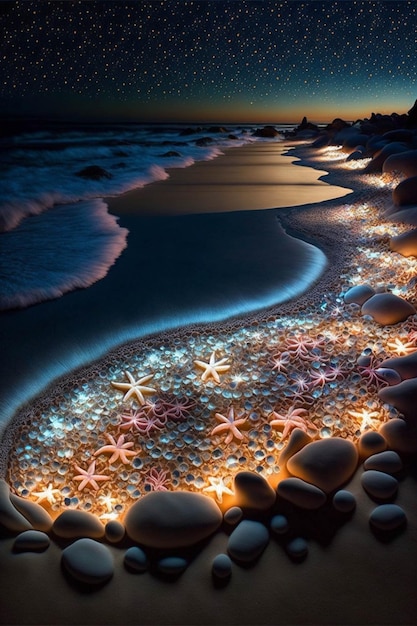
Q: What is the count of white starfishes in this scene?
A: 7